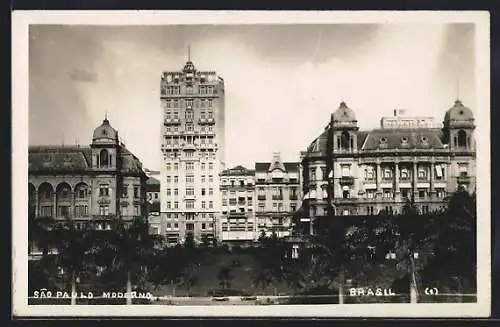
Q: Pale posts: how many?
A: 4